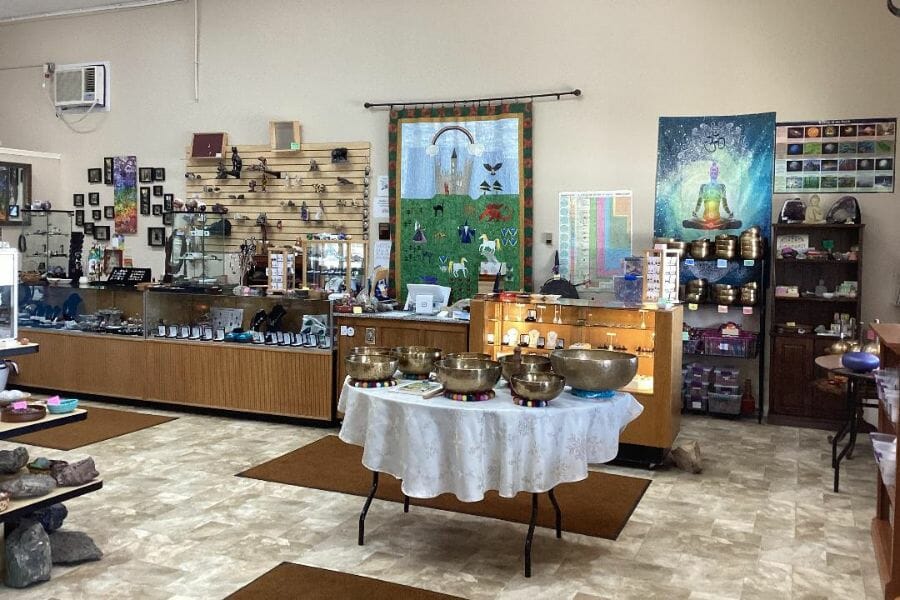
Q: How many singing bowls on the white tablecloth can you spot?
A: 8